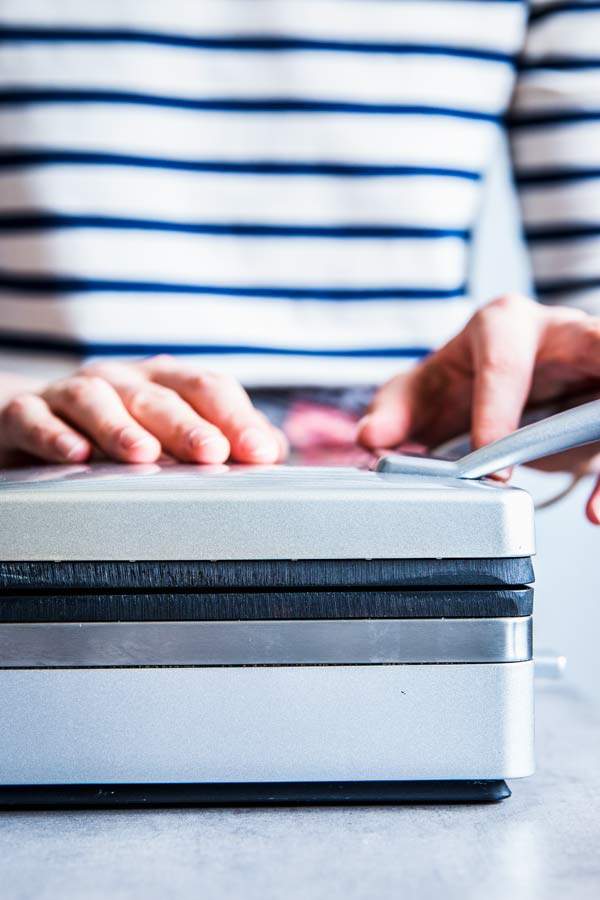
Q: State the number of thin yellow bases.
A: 0